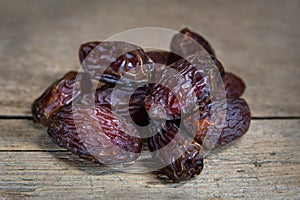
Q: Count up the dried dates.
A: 10